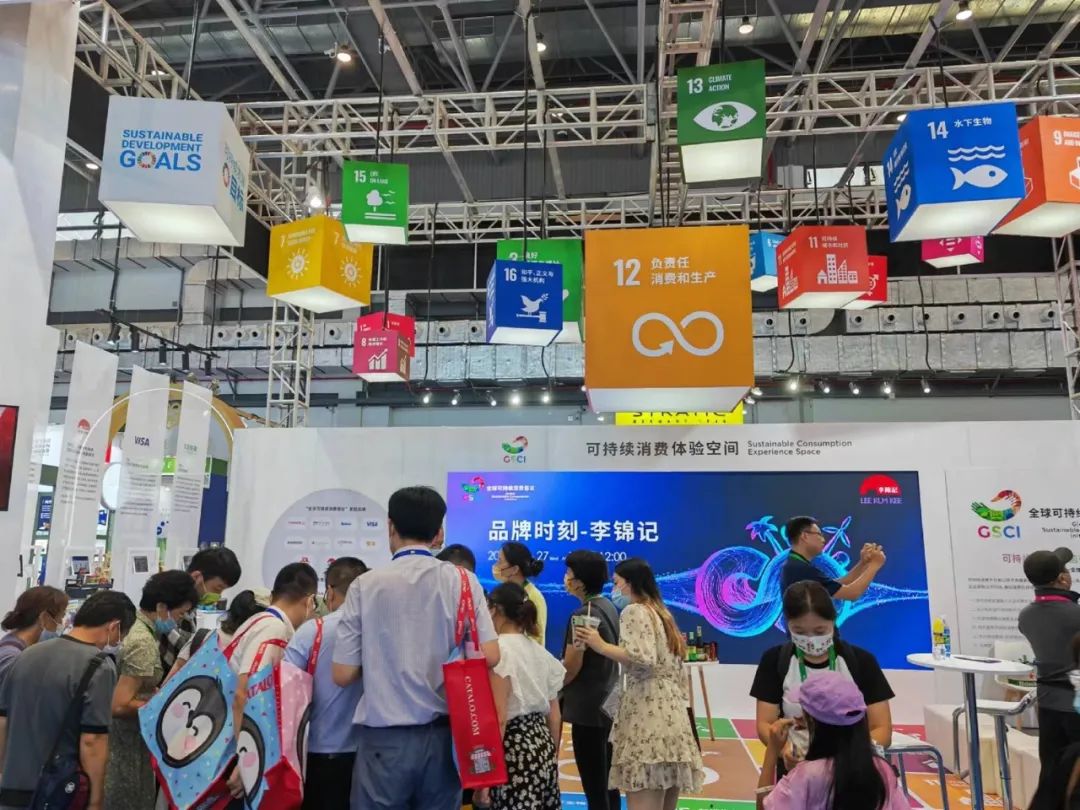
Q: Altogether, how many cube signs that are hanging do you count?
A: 15